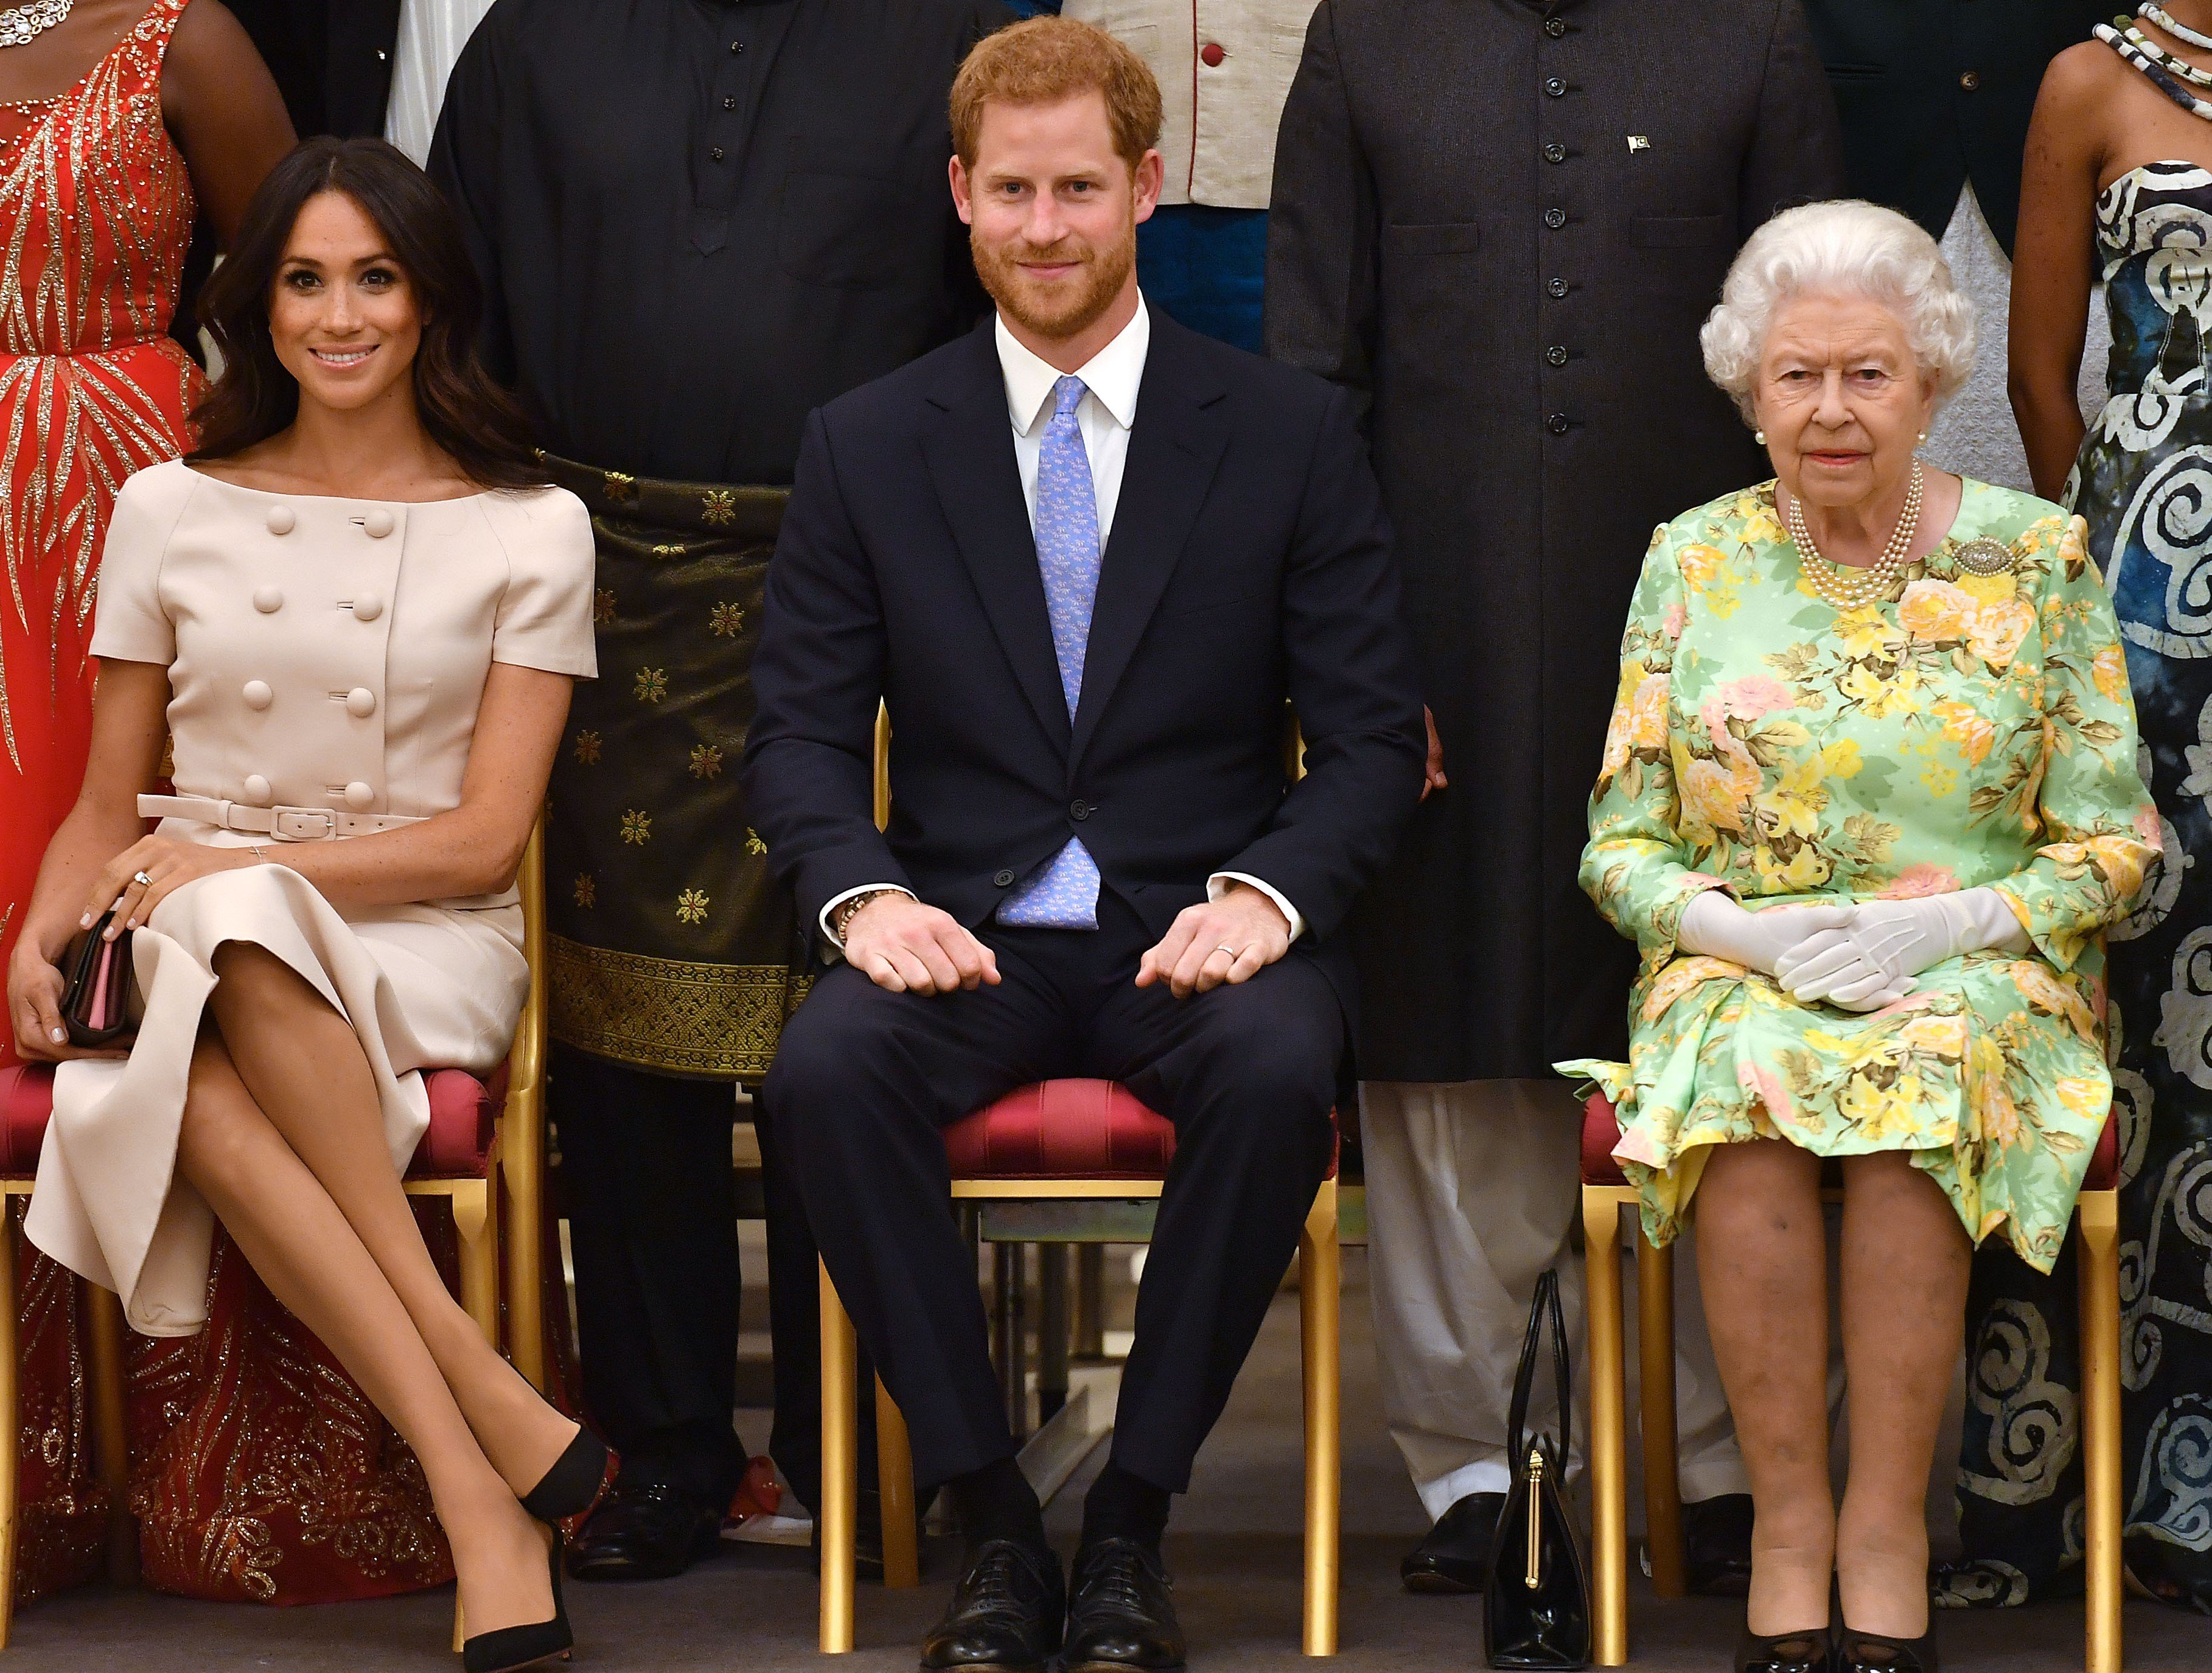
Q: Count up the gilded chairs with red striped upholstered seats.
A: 3